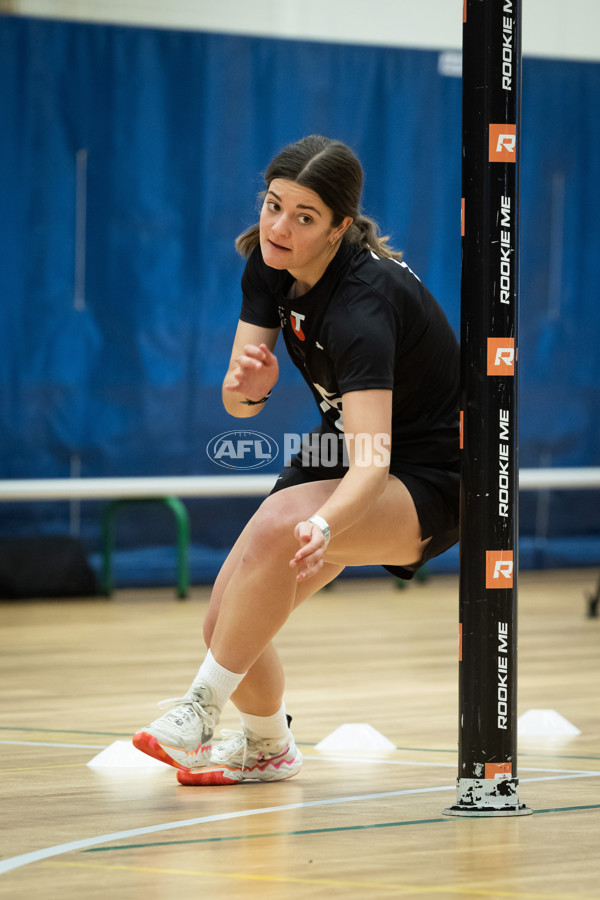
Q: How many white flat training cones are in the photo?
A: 3